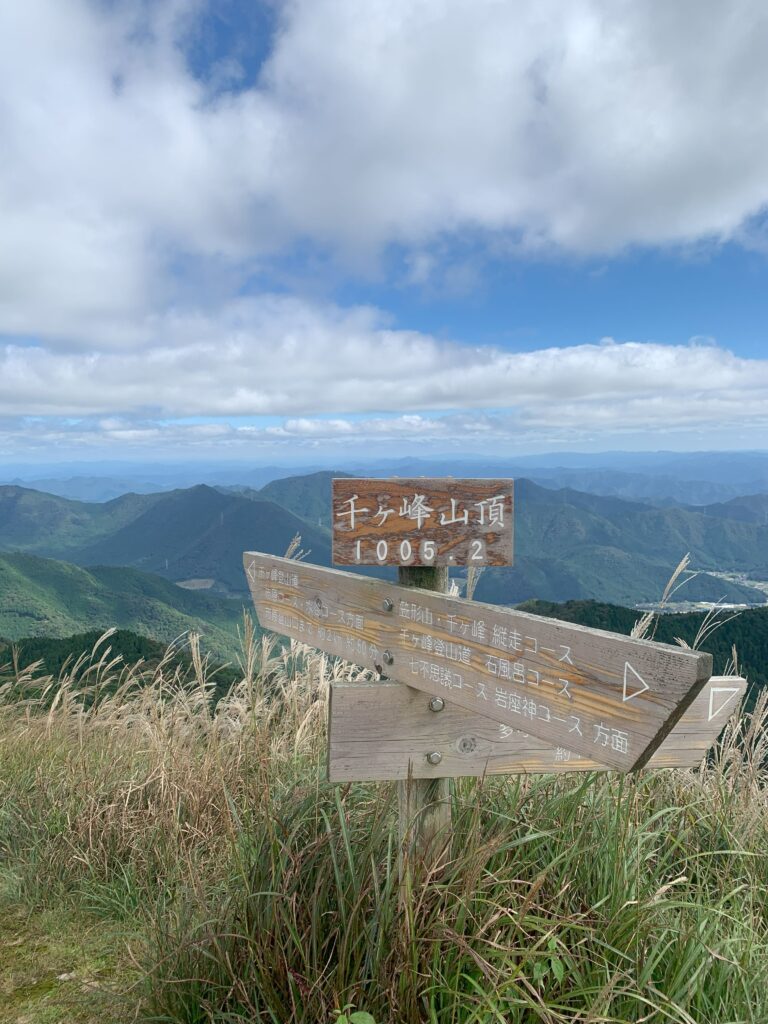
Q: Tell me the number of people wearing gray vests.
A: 0